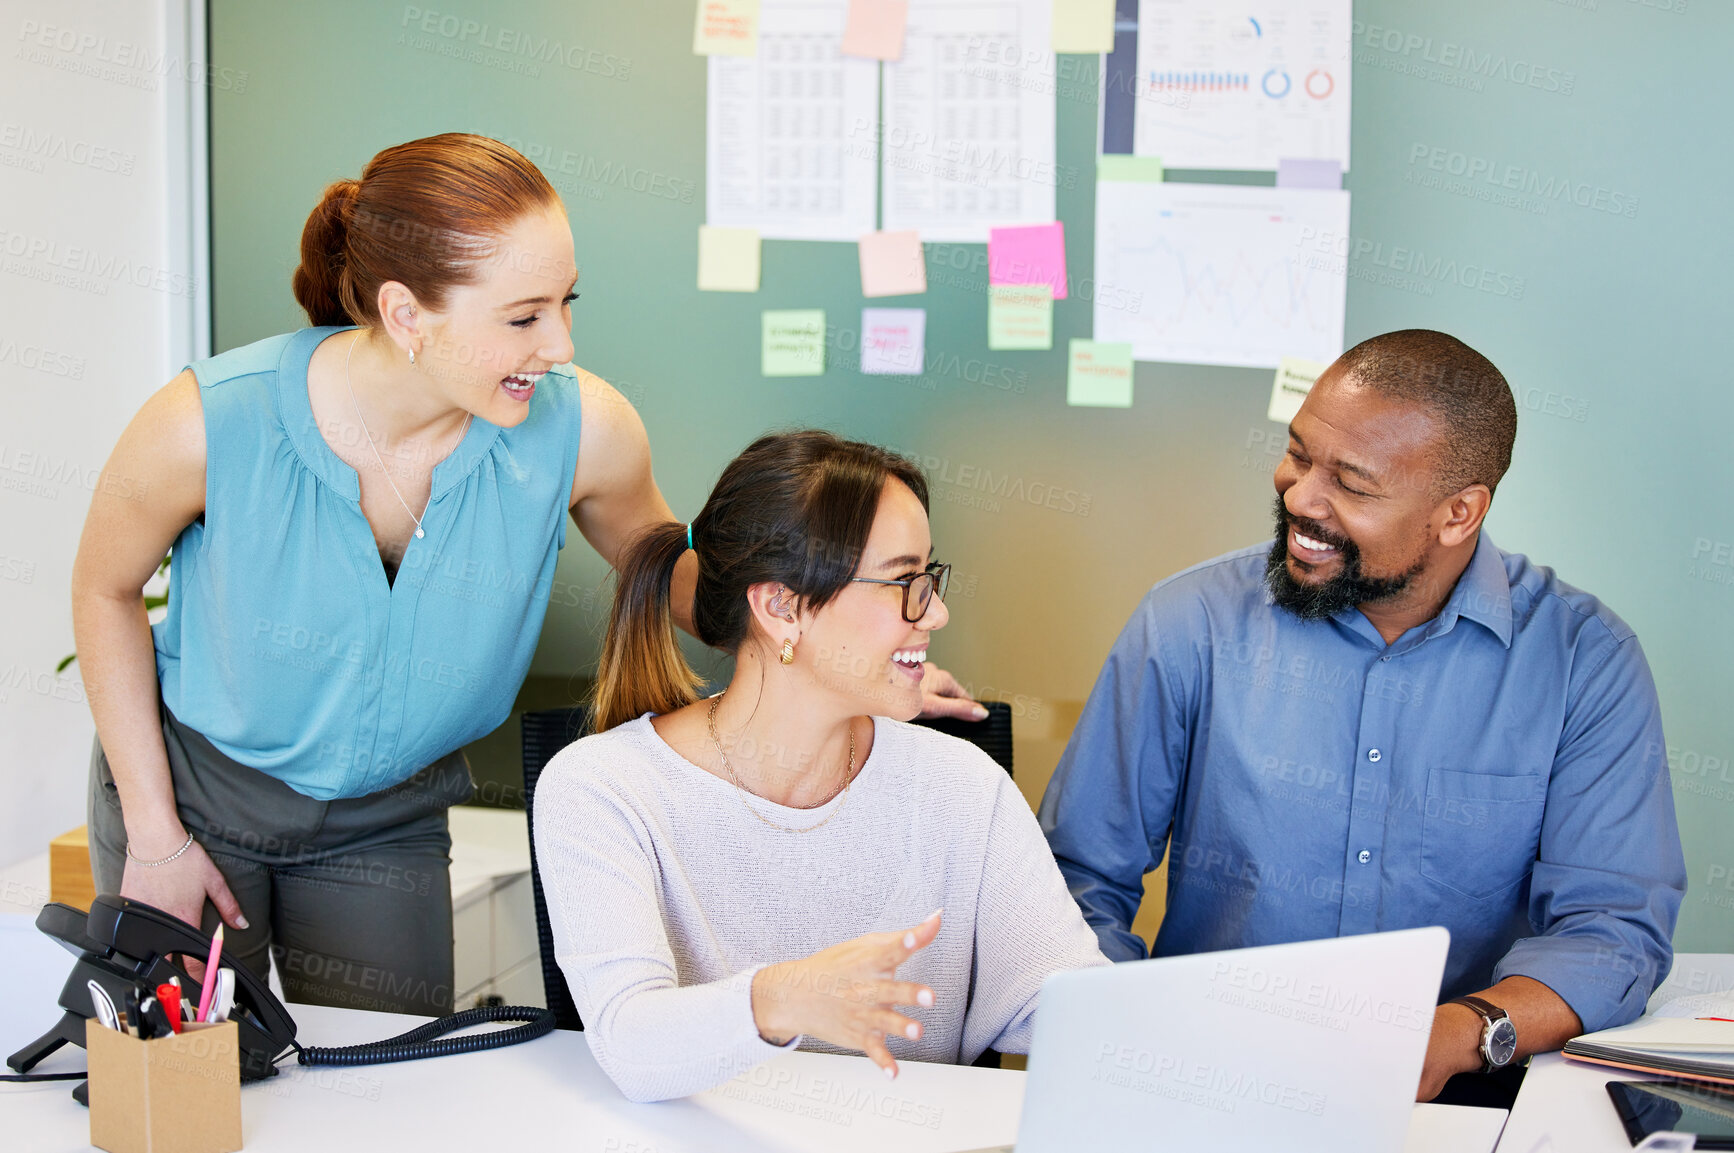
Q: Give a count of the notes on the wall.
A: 13